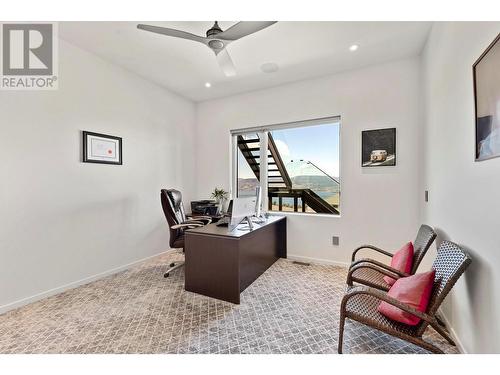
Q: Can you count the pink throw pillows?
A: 2